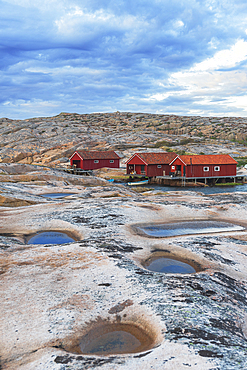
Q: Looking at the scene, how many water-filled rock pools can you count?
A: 5